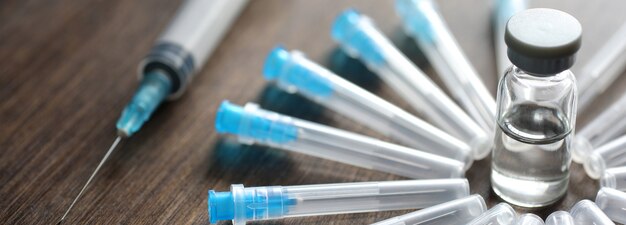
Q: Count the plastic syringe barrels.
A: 1